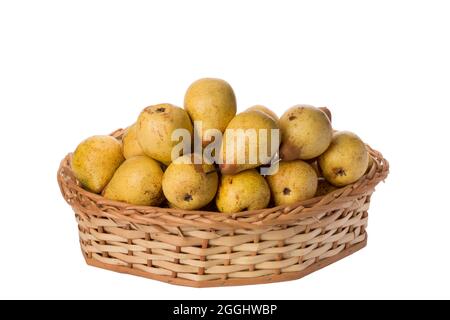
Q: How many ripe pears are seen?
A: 12